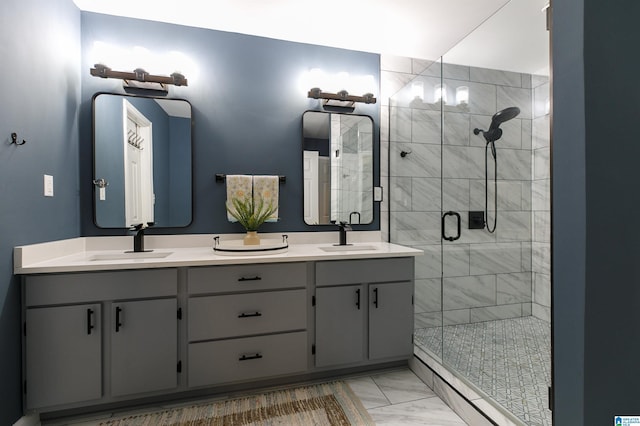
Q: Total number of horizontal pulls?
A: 3